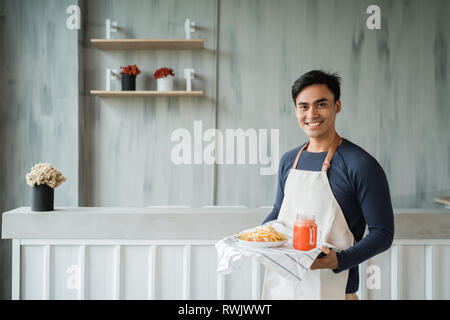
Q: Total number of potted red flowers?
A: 2